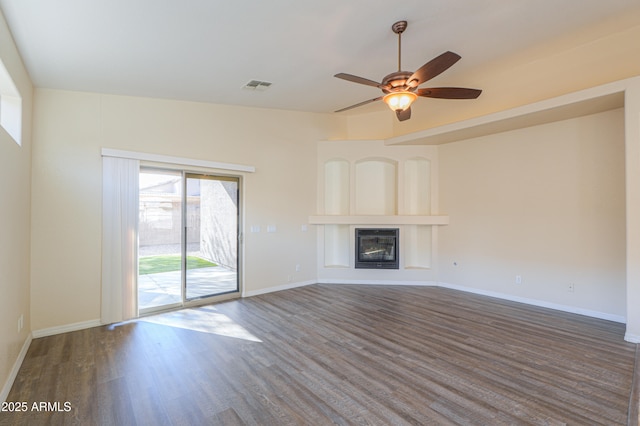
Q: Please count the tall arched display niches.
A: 3